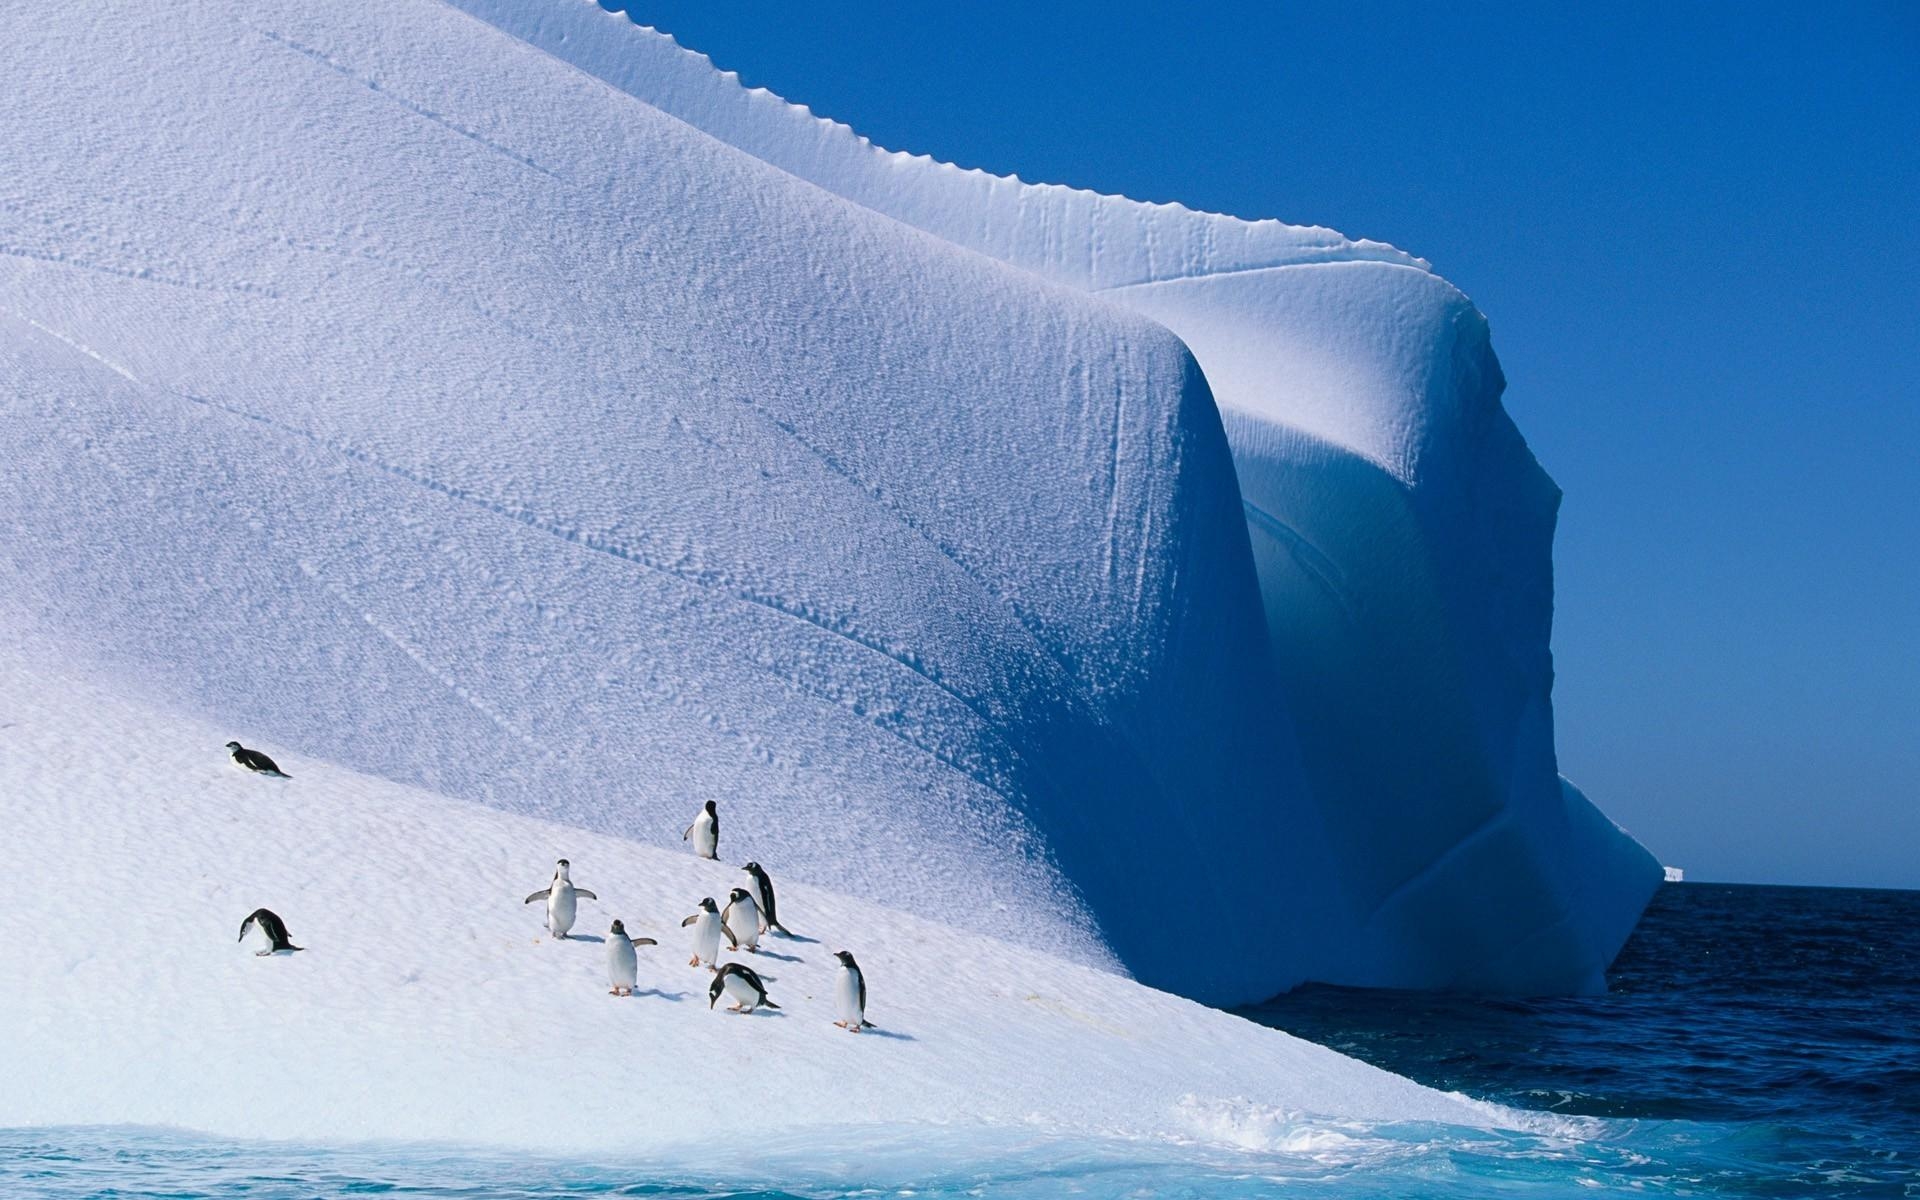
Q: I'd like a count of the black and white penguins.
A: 10